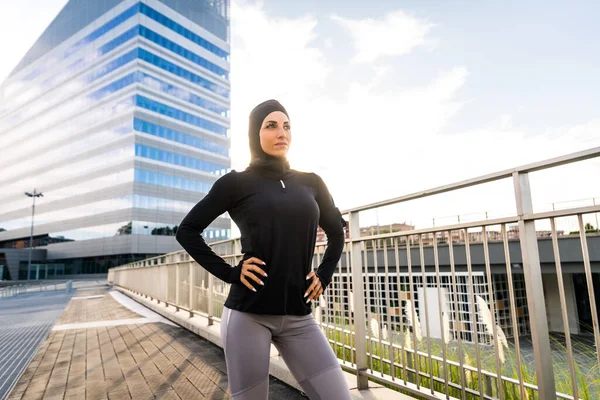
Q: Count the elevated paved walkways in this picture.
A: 1